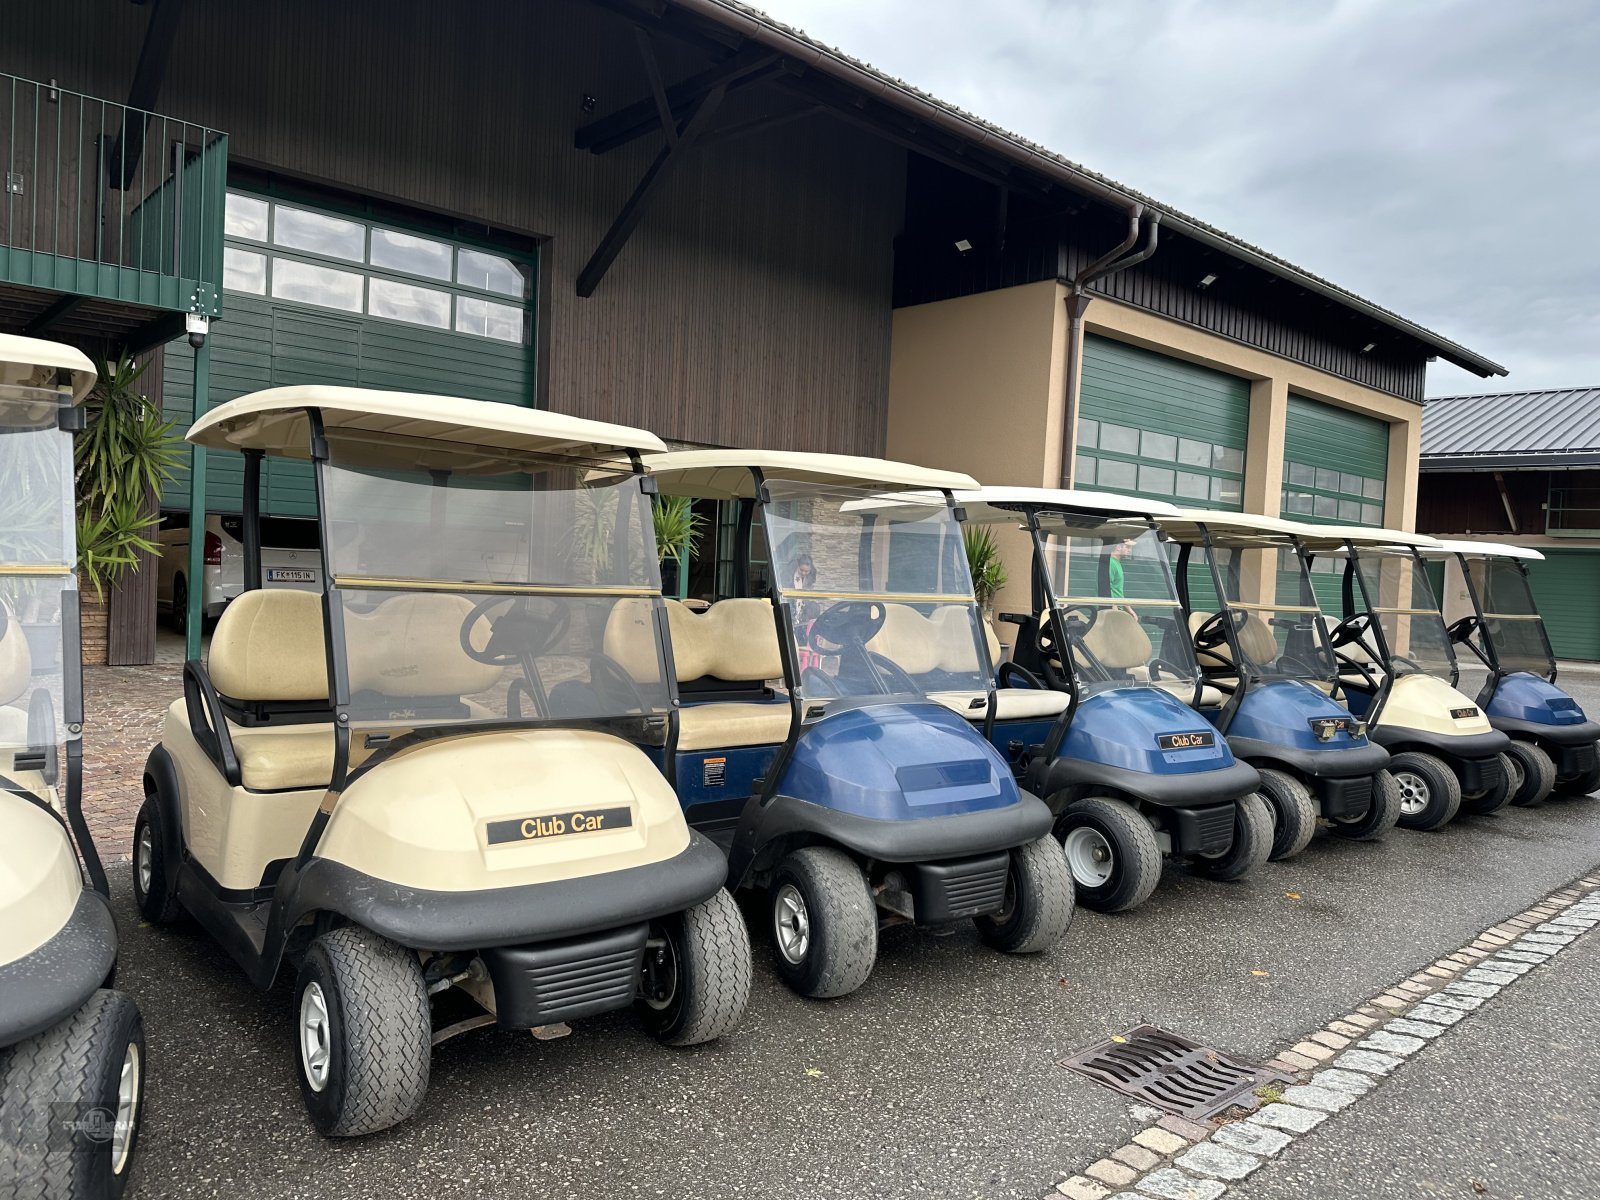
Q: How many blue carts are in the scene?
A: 4